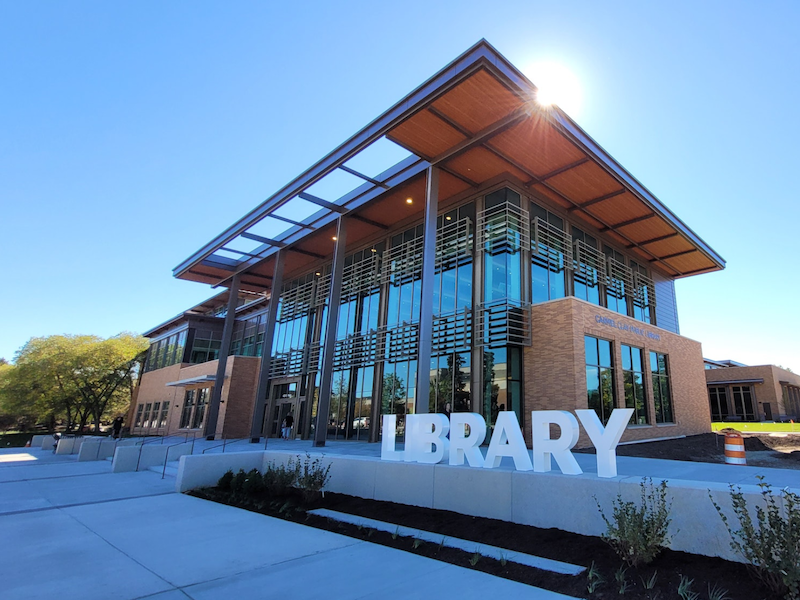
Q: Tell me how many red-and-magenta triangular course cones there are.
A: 0